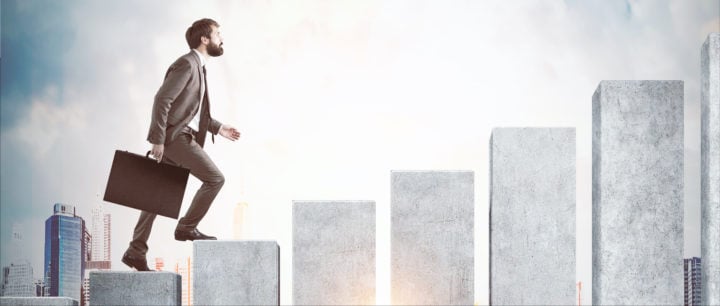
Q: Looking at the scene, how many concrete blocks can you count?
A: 8